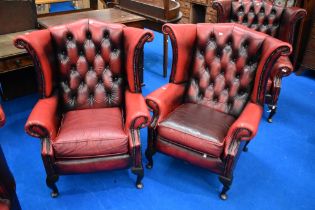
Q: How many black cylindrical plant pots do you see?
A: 0